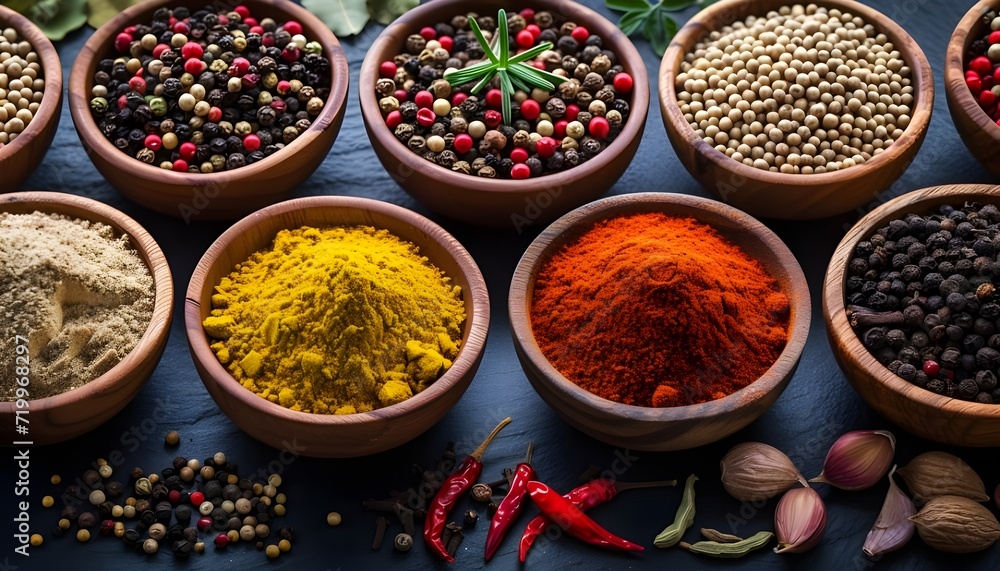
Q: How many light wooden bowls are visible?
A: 9